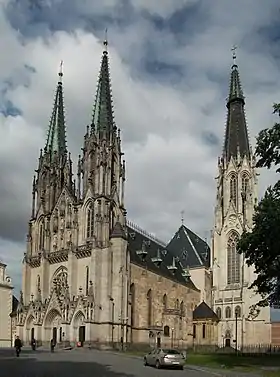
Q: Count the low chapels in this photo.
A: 1